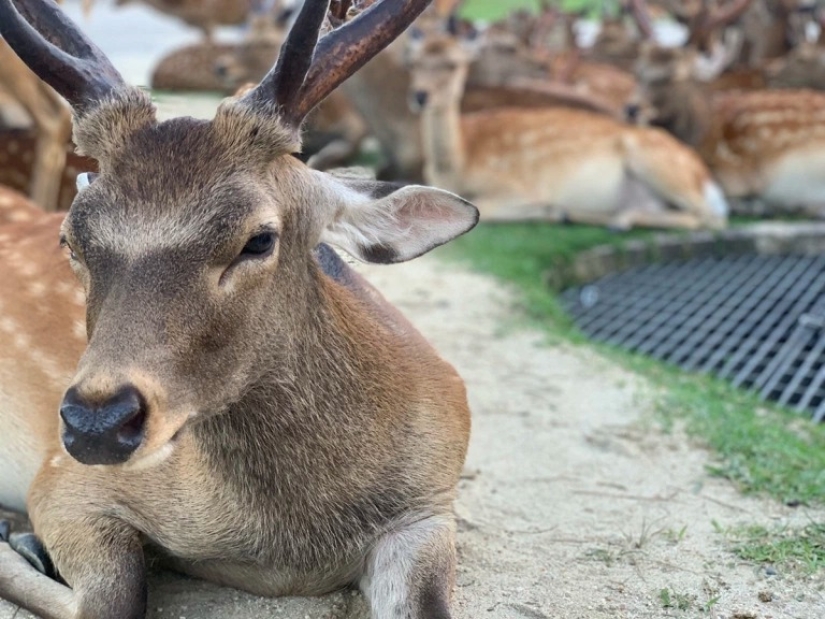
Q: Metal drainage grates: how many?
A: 1